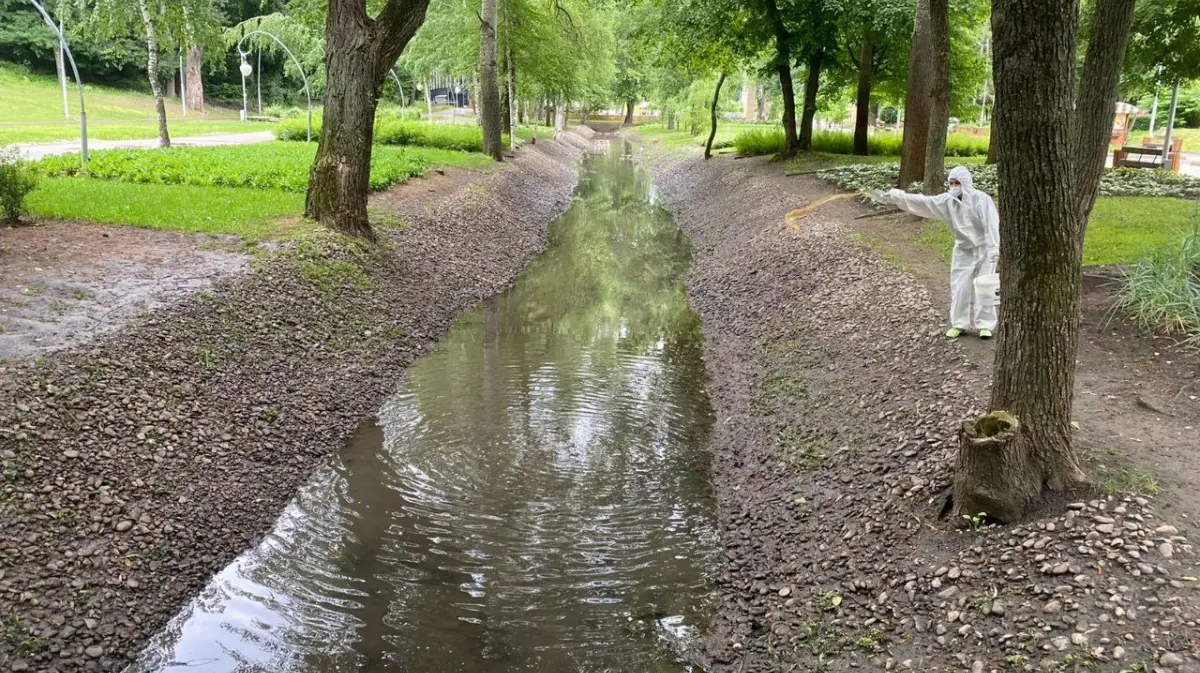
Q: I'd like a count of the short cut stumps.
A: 1